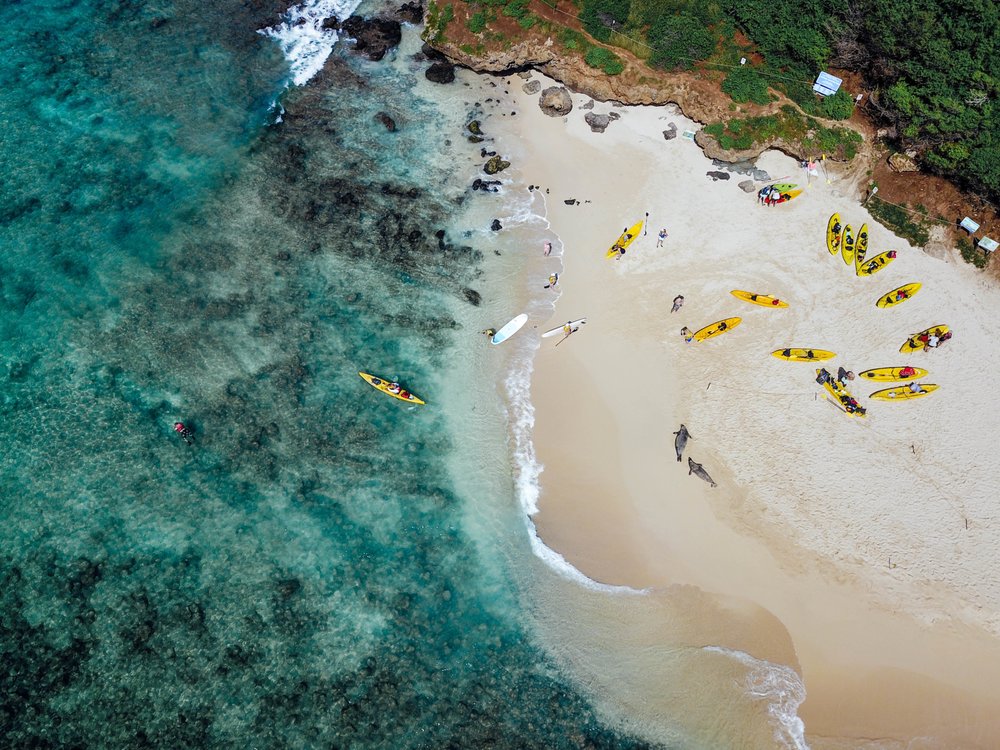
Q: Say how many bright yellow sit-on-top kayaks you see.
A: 15